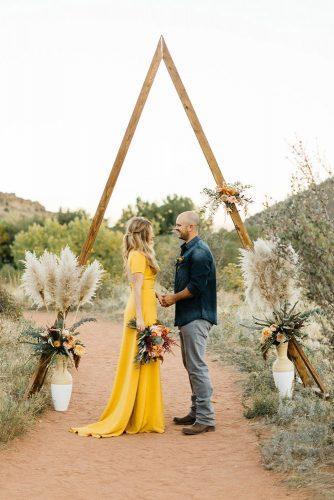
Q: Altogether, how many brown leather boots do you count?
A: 2